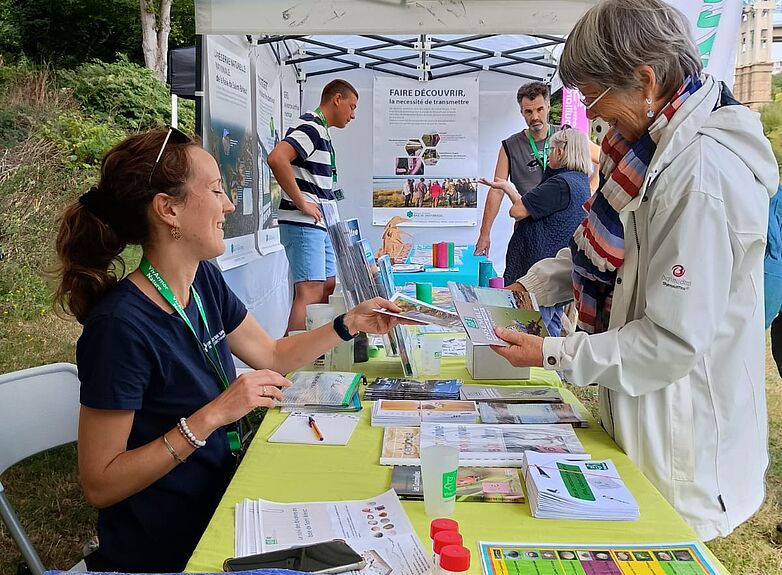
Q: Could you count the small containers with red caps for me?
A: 3